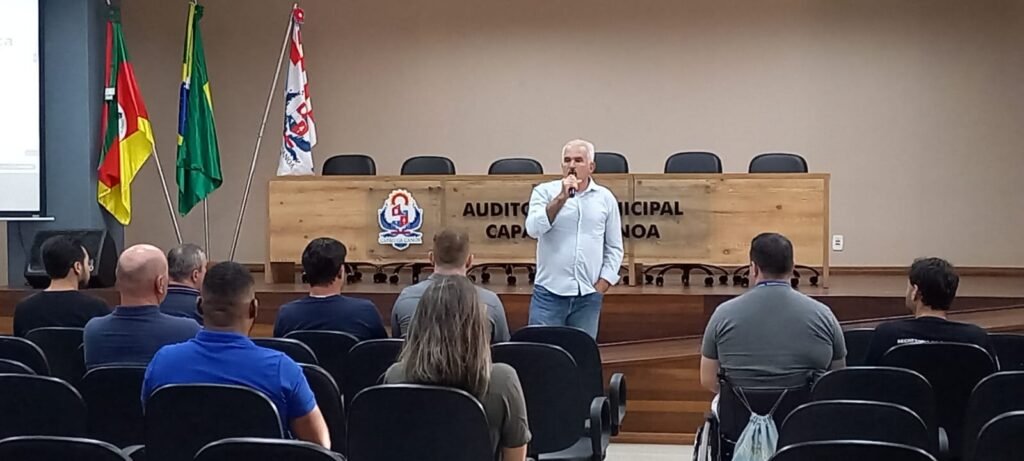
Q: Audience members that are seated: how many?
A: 9